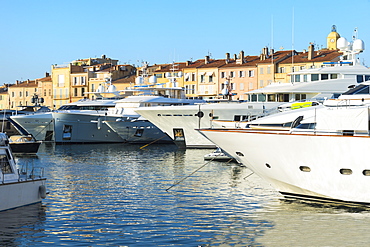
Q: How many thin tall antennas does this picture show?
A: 2